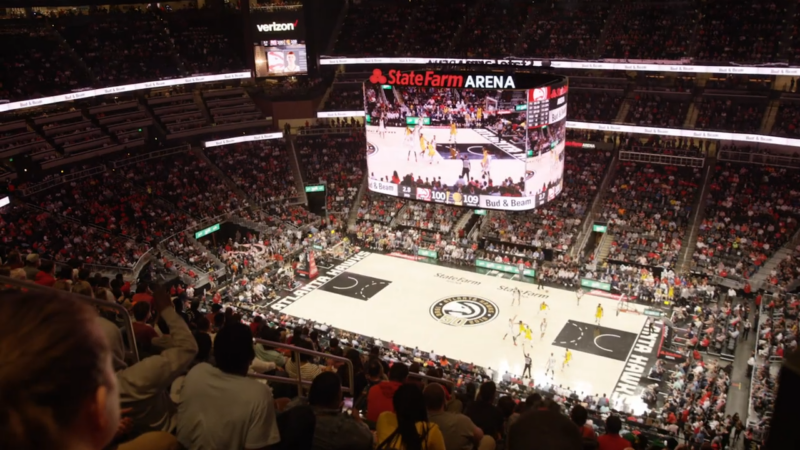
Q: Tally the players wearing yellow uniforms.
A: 5